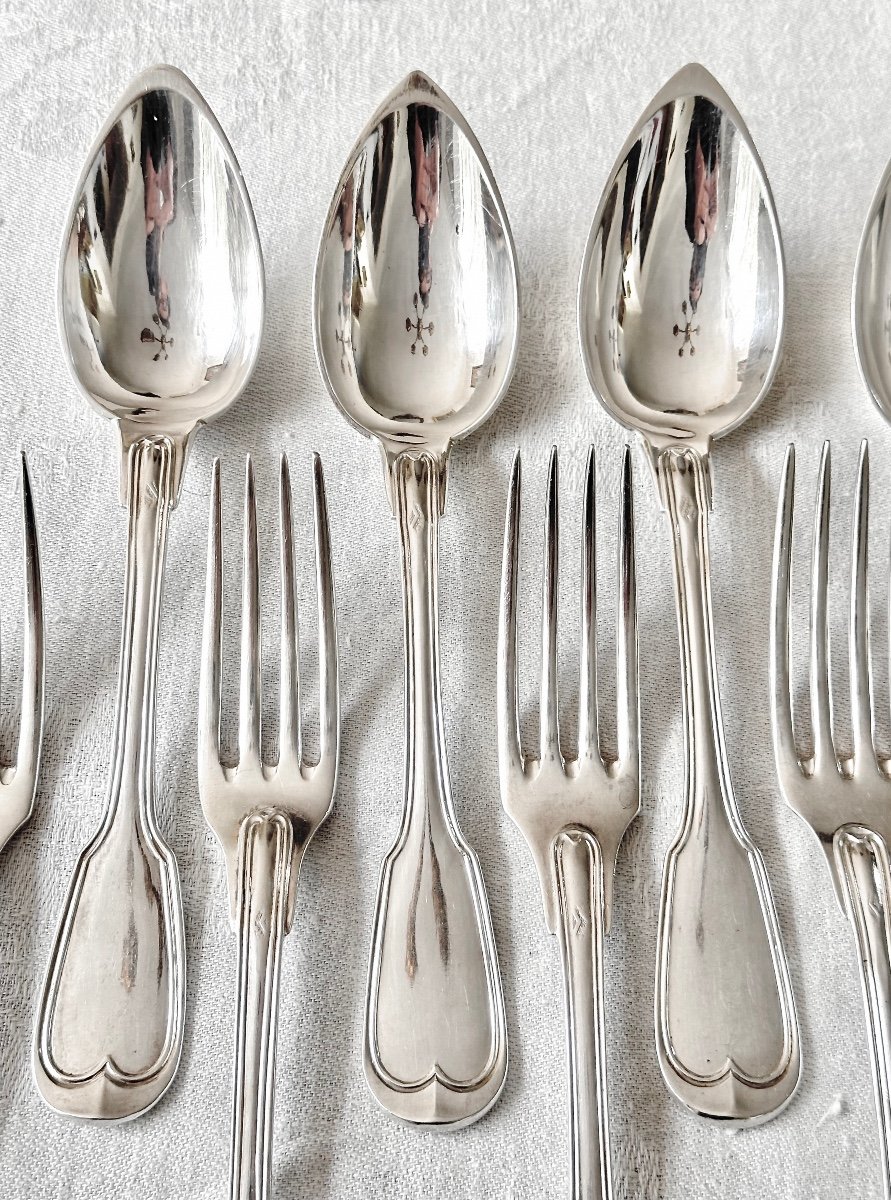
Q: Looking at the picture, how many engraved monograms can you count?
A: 0